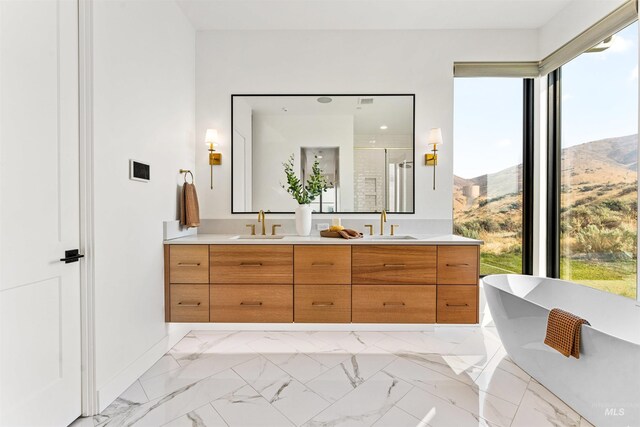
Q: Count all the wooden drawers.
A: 10